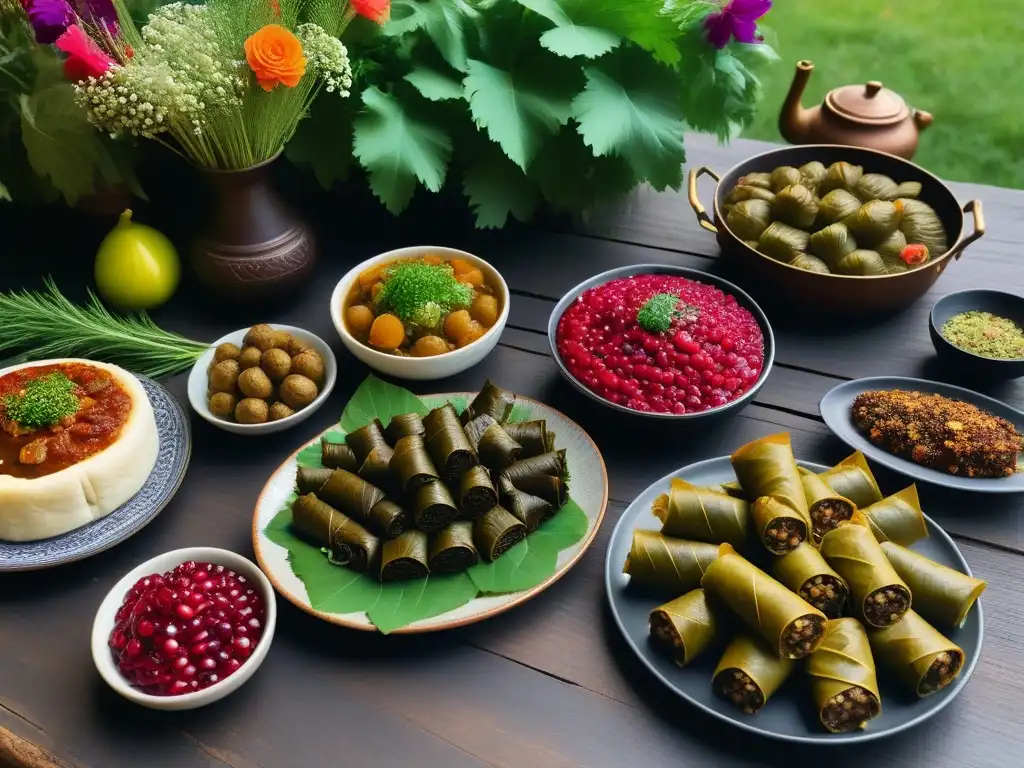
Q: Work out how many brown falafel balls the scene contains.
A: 13